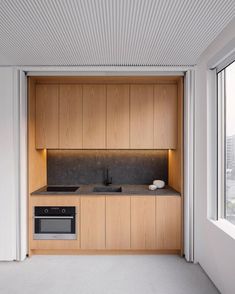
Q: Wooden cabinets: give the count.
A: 10